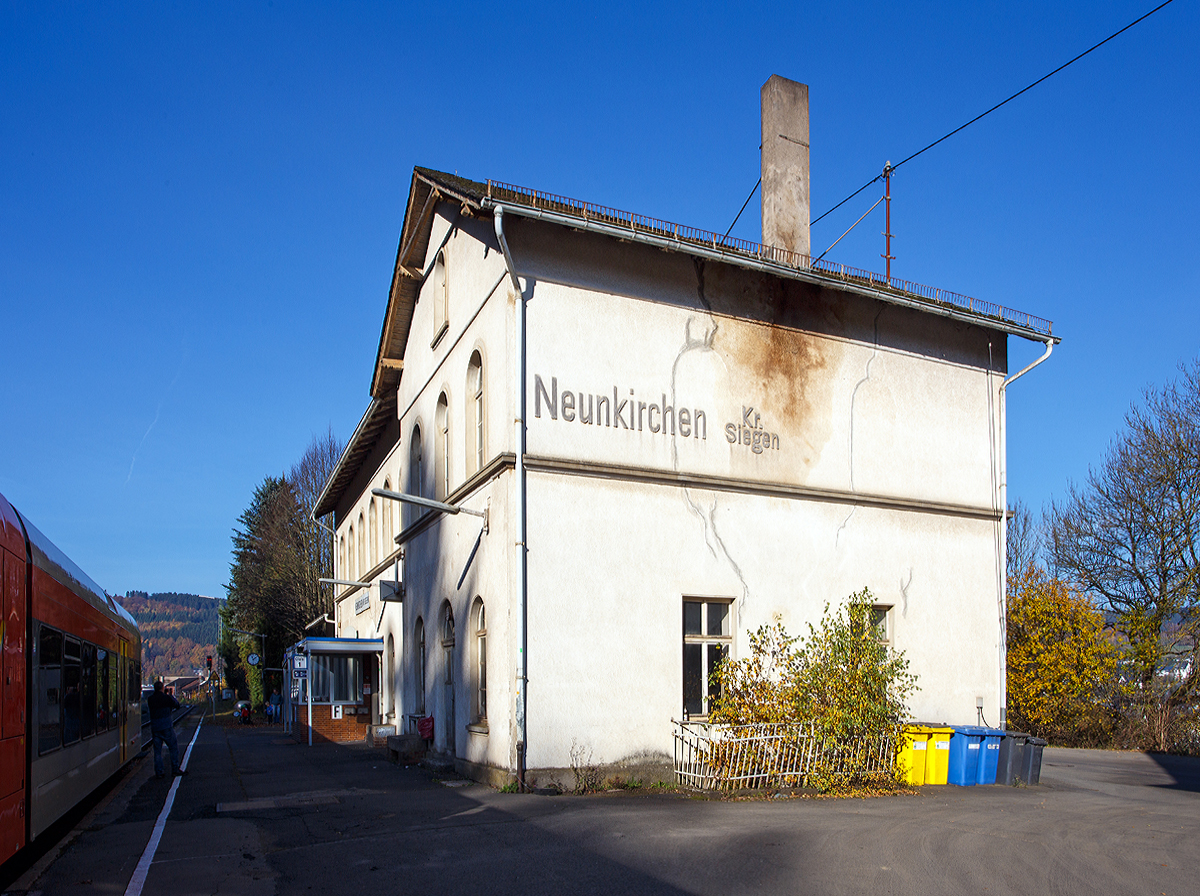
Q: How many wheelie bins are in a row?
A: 6